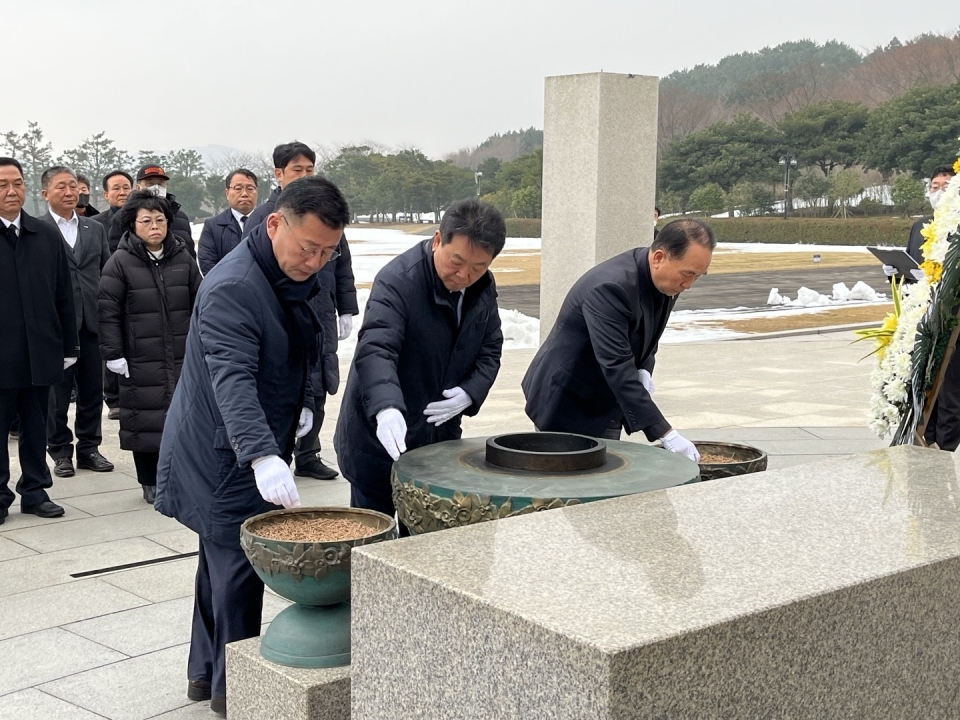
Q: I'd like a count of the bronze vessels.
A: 3